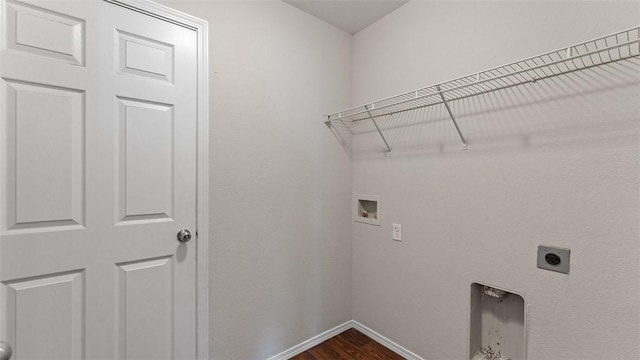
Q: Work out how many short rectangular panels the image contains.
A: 2